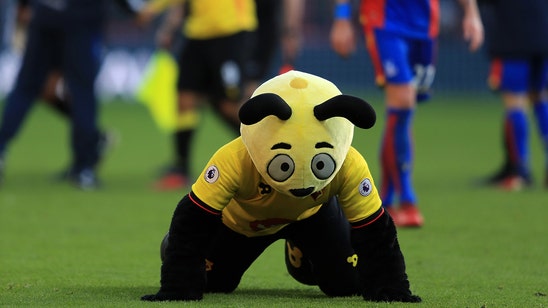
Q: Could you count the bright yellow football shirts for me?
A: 2